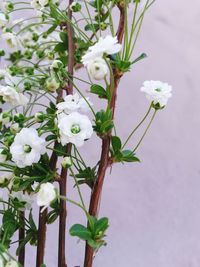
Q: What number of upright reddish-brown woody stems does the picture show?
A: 4